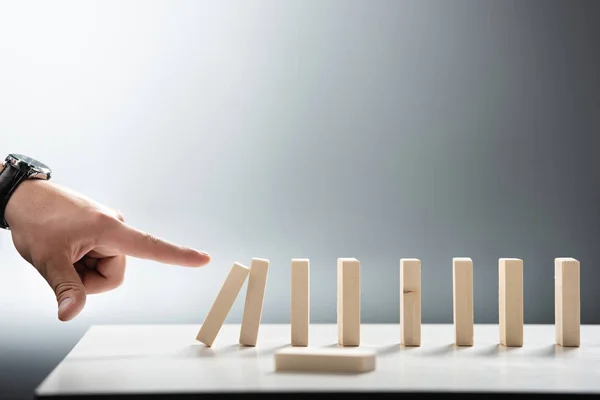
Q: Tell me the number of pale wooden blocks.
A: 9